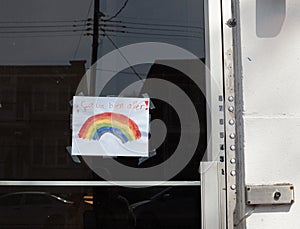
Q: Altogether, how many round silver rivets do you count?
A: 8